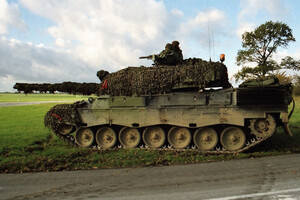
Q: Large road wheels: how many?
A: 7